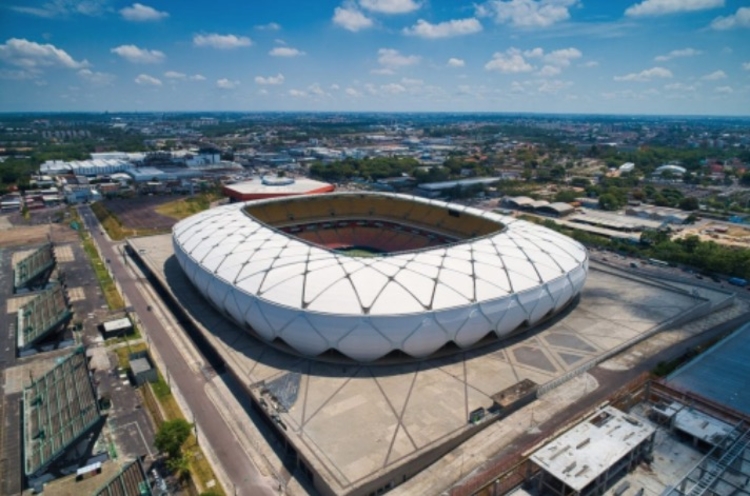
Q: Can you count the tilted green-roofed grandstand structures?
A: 4